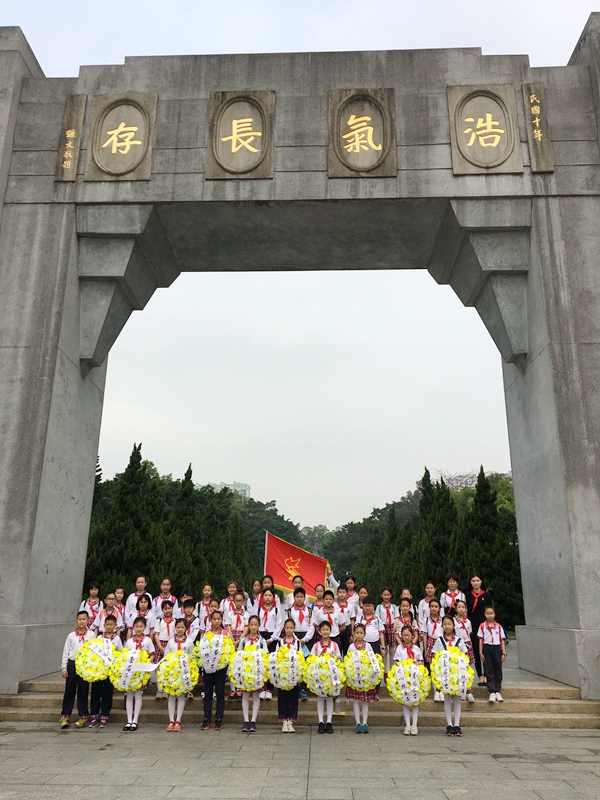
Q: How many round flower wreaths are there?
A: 10